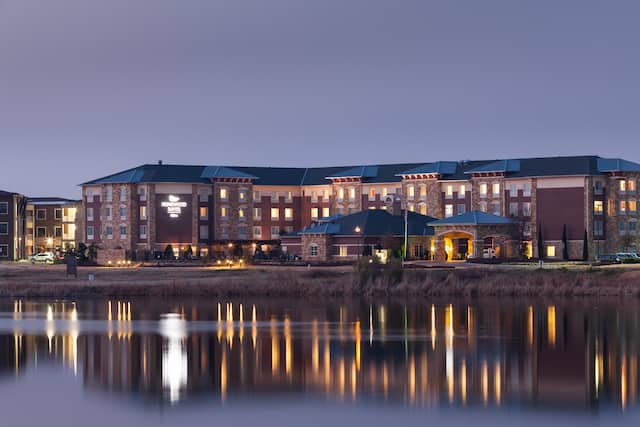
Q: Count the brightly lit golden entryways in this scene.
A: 1